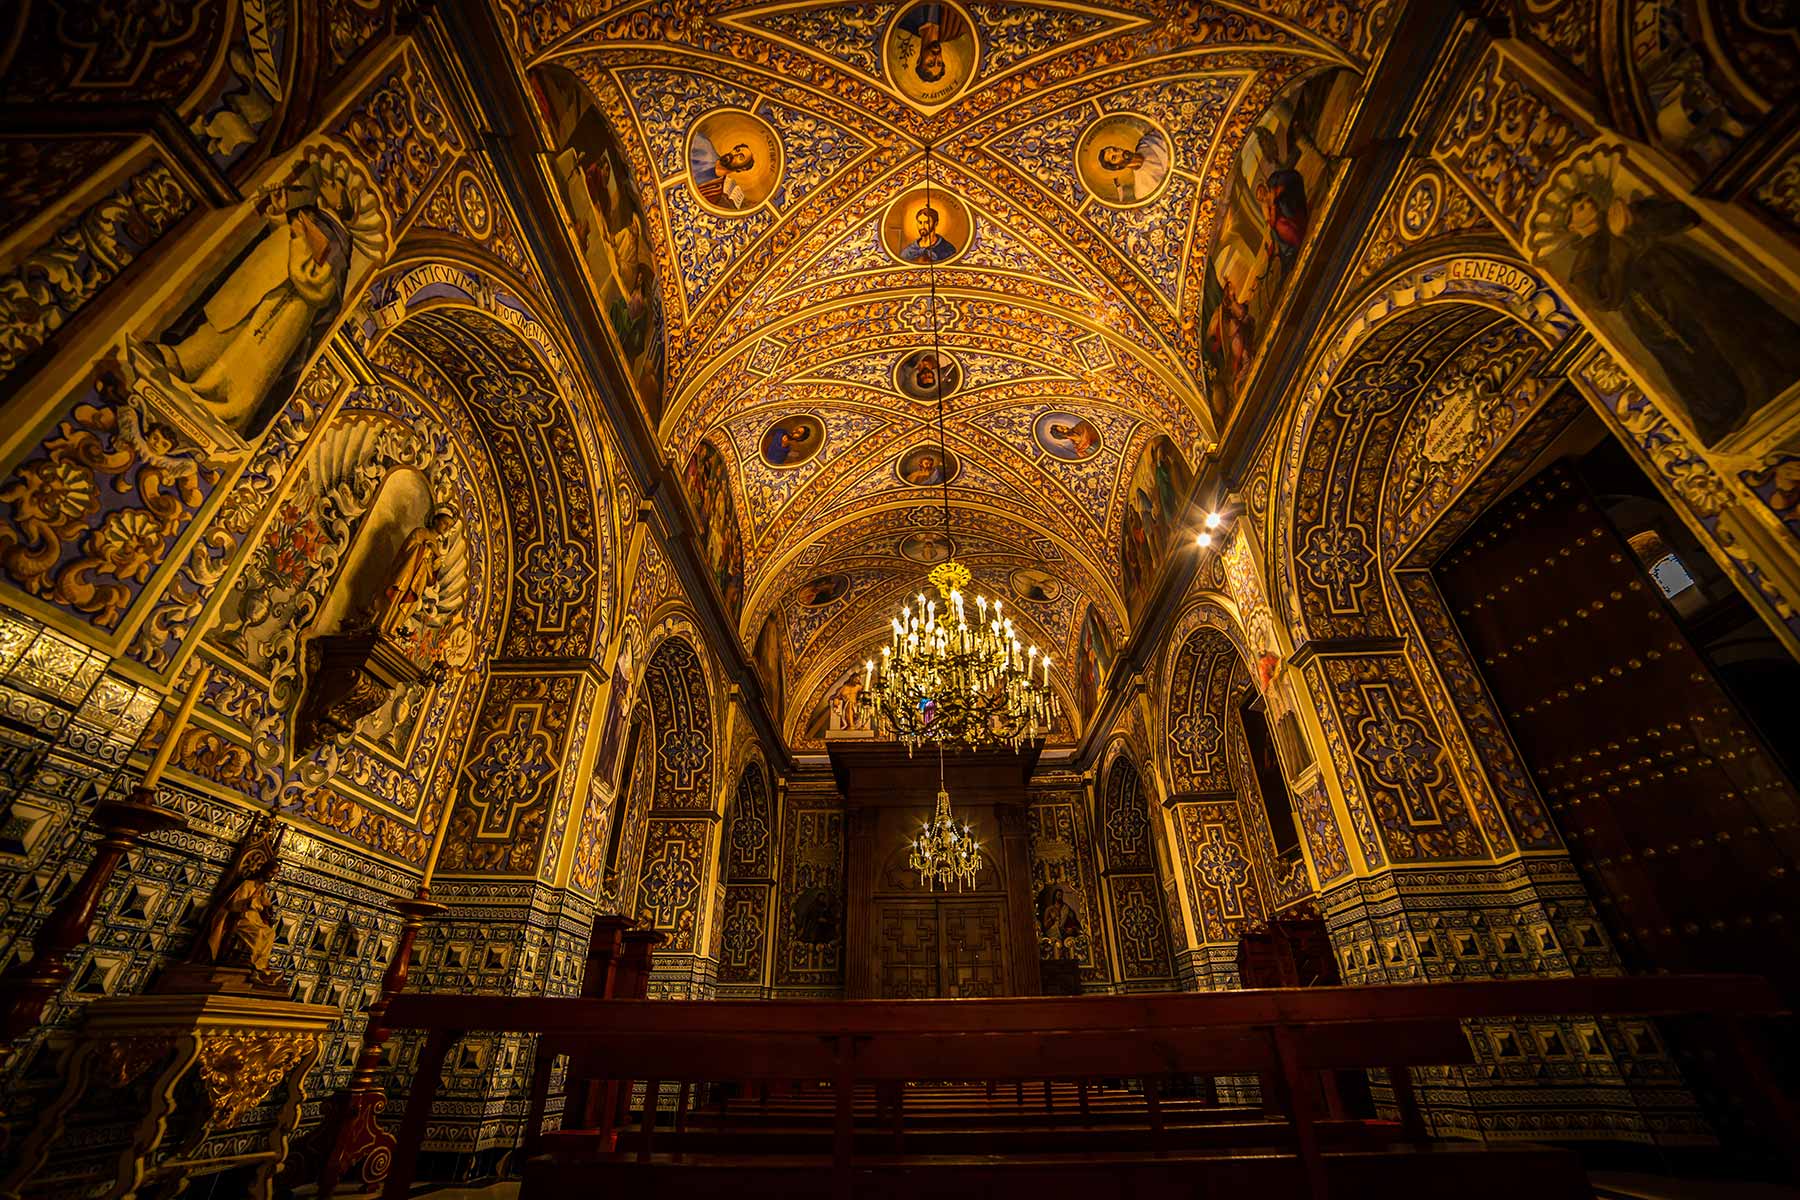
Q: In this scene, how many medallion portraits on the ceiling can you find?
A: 11